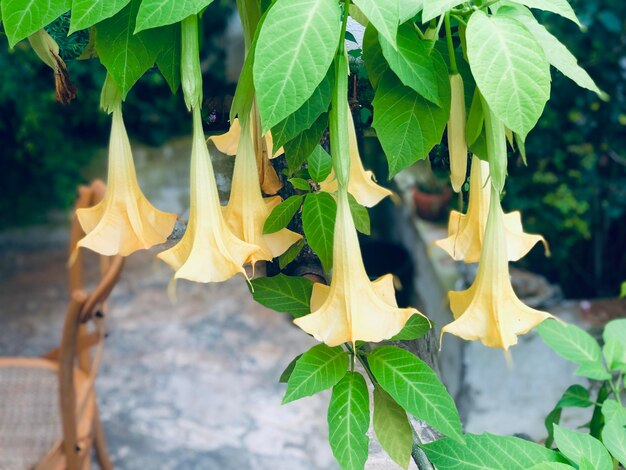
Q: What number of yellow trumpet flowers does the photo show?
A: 8